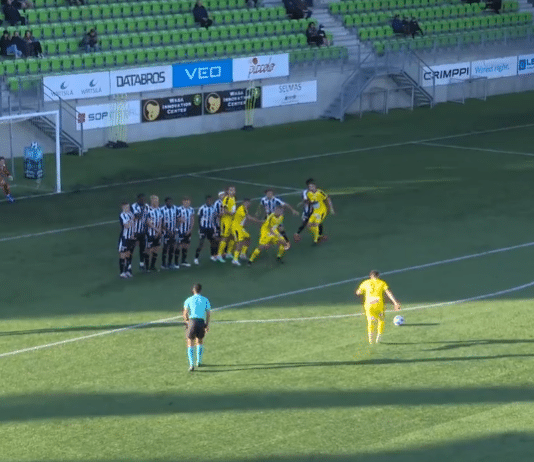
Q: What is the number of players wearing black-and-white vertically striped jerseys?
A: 9